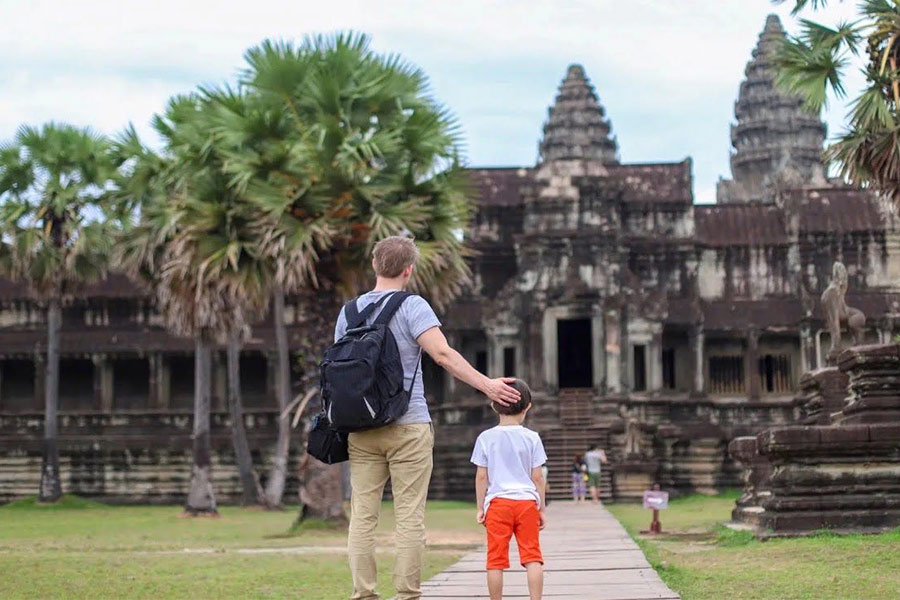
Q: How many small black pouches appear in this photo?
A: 1